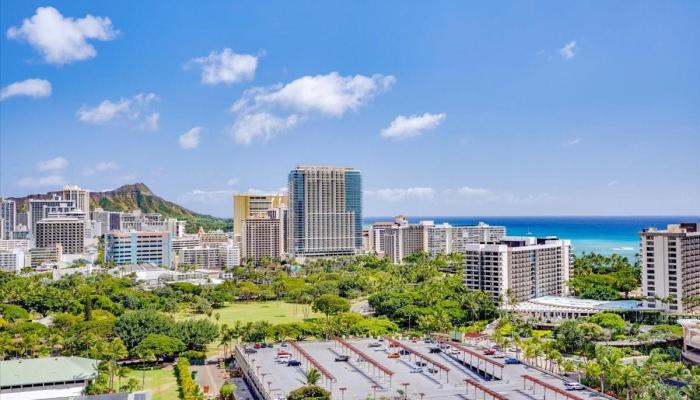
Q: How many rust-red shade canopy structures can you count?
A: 6